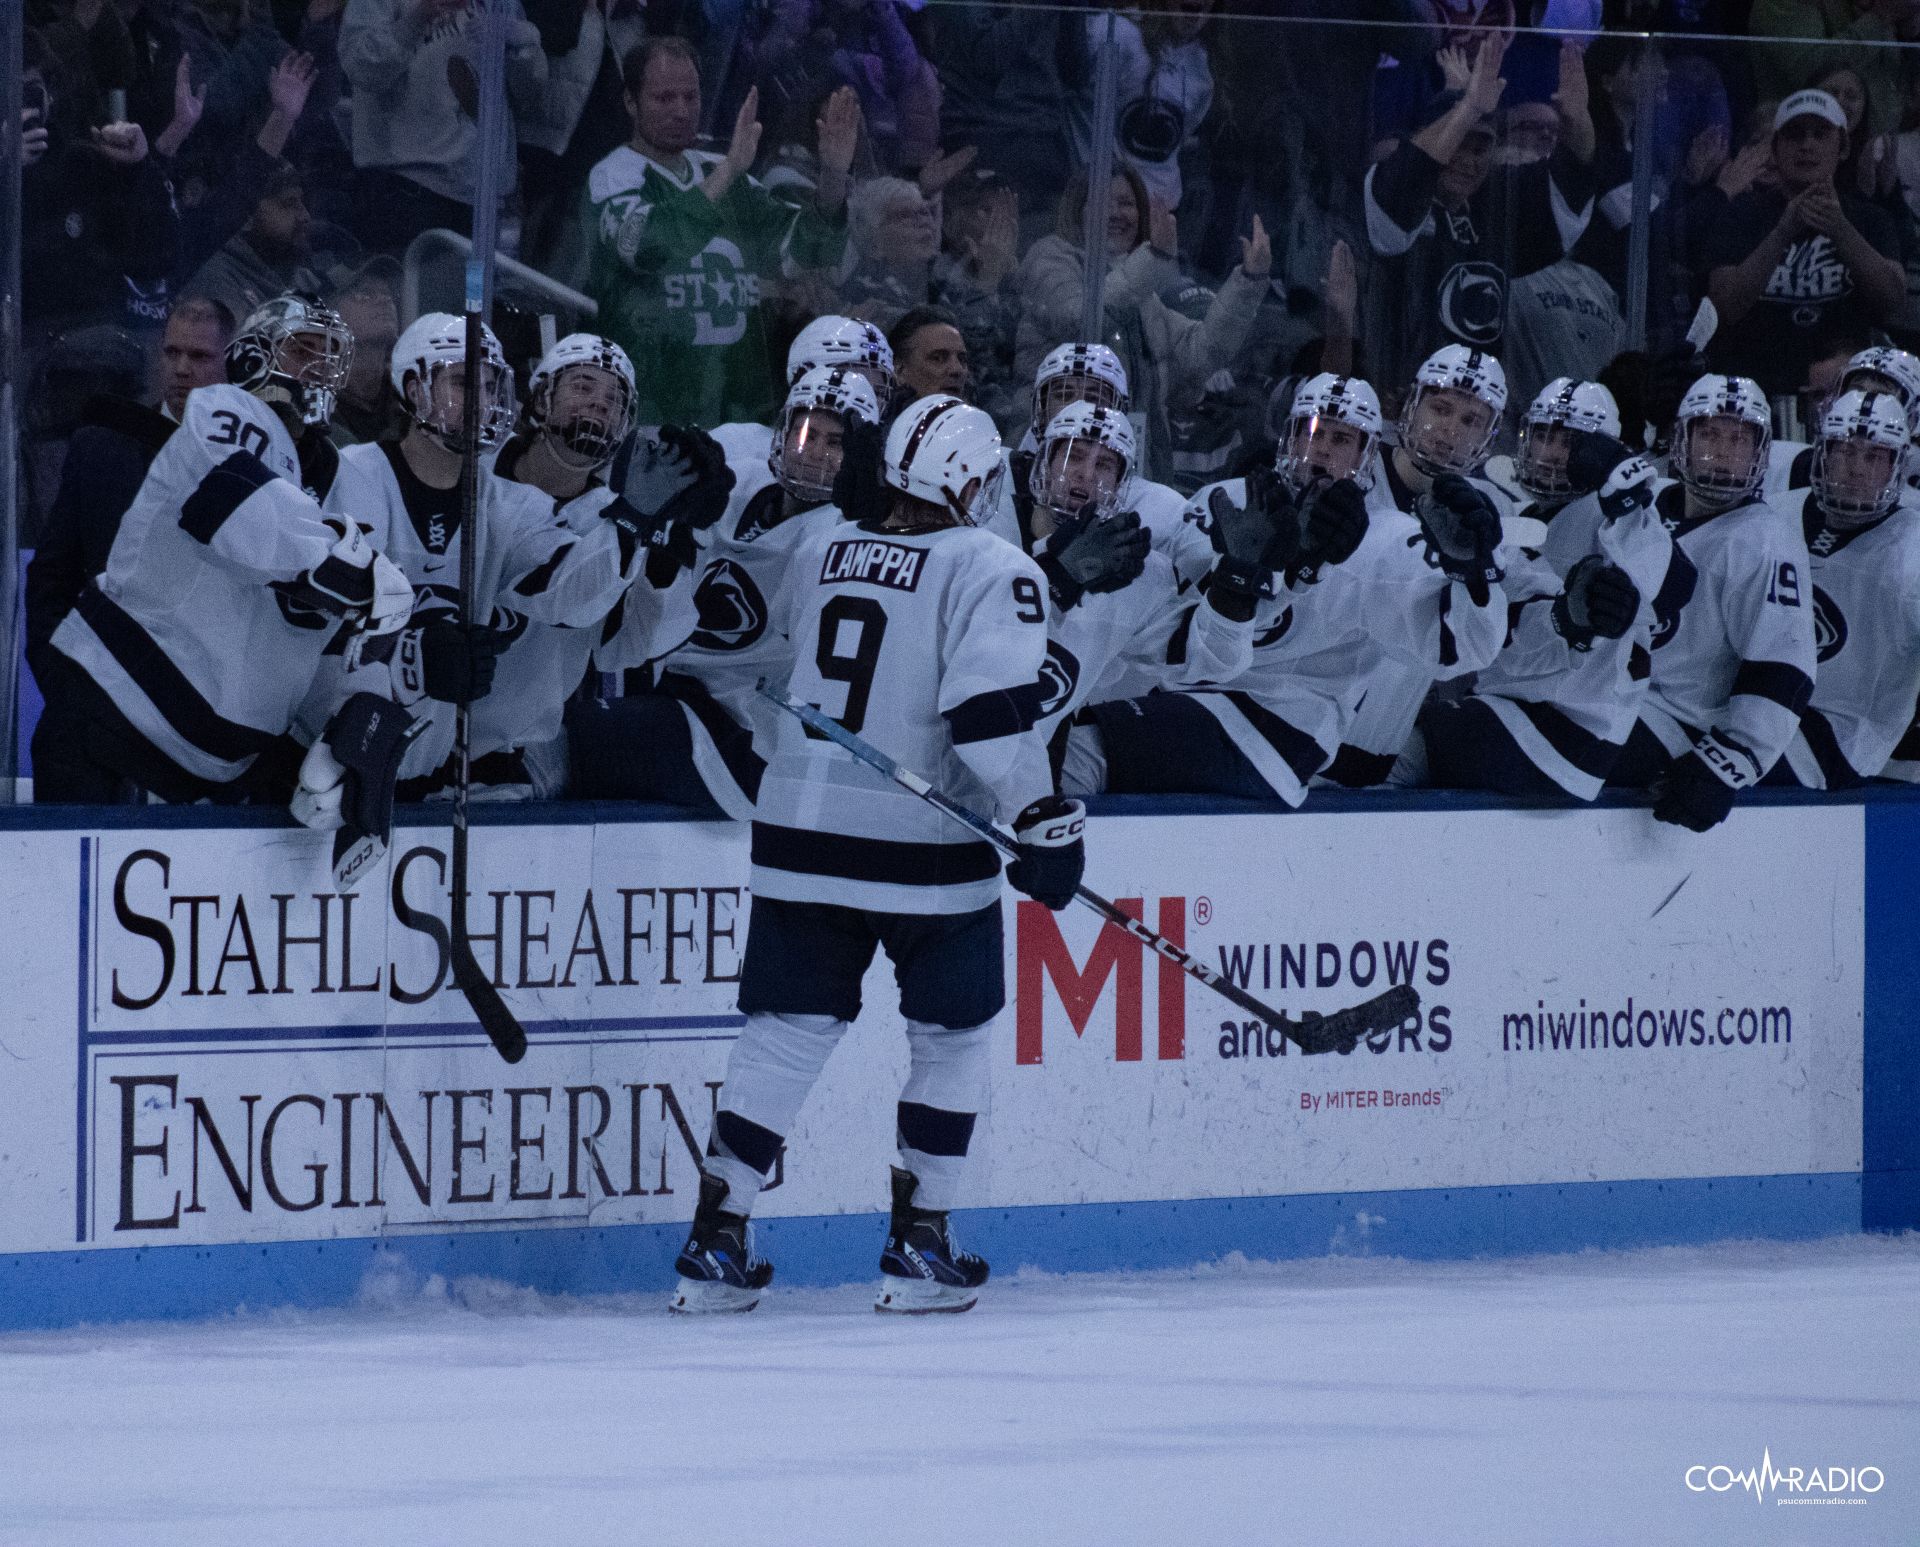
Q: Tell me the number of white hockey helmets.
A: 13